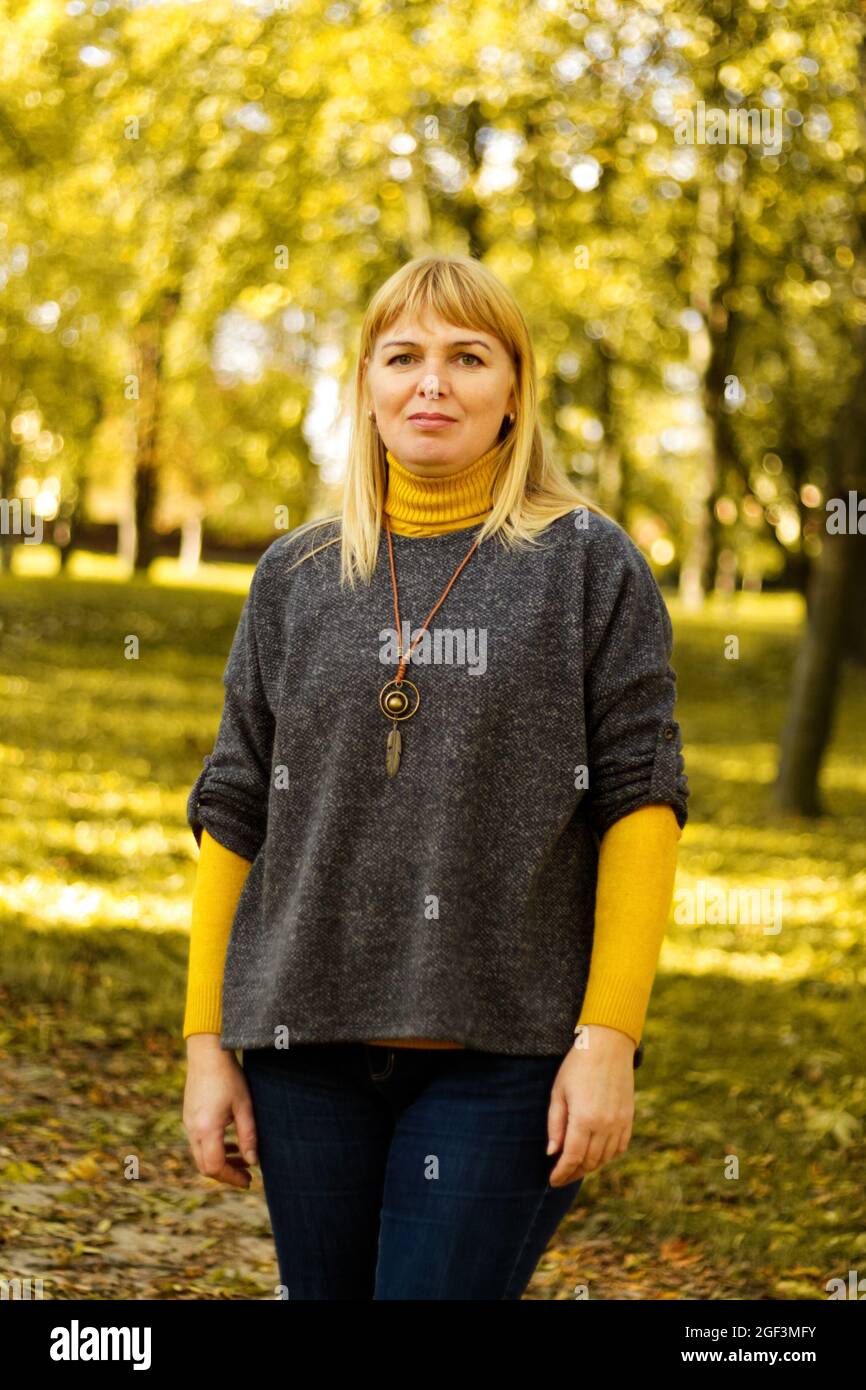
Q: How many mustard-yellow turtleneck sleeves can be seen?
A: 2